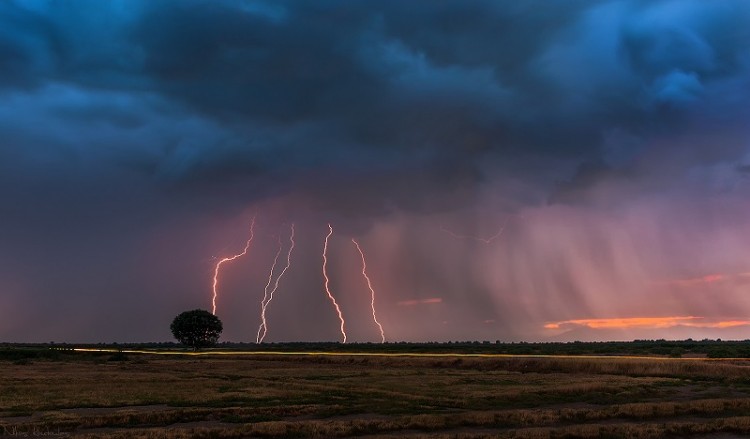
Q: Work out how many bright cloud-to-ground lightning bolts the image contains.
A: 5